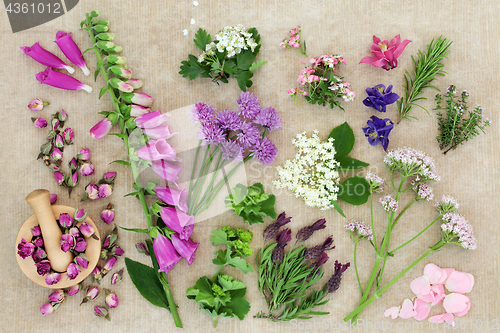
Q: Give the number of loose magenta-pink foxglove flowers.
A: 3